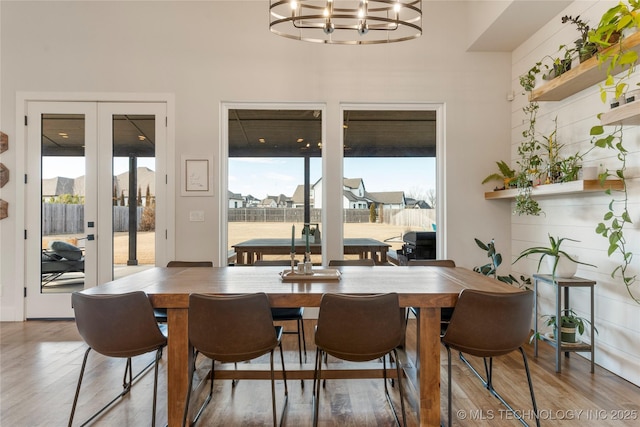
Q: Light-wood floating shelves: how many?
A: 3